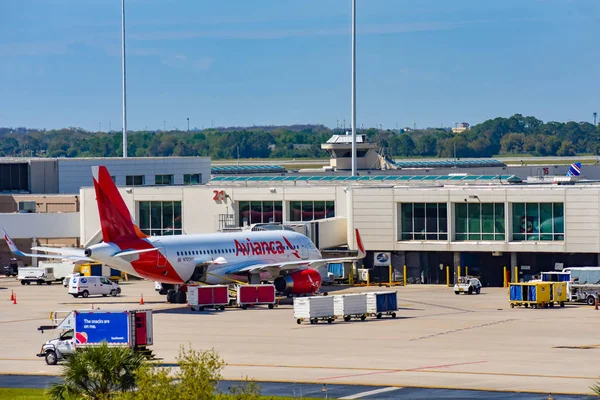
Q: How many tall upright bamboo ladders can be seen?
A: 0